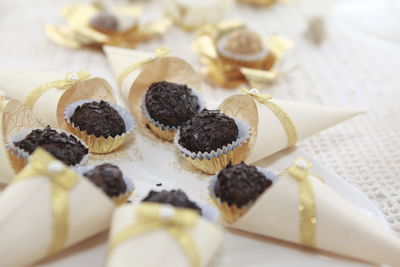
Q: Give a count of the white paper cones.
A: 7